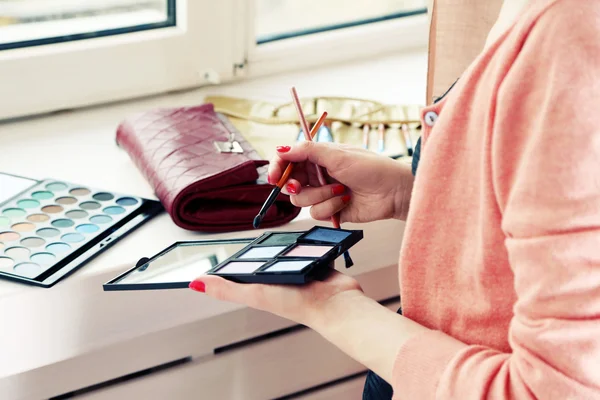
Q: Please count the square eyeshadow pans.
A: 6